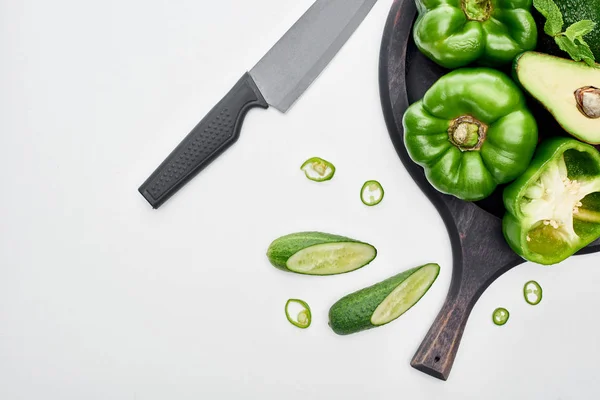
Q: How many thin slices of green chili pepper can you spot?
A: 5